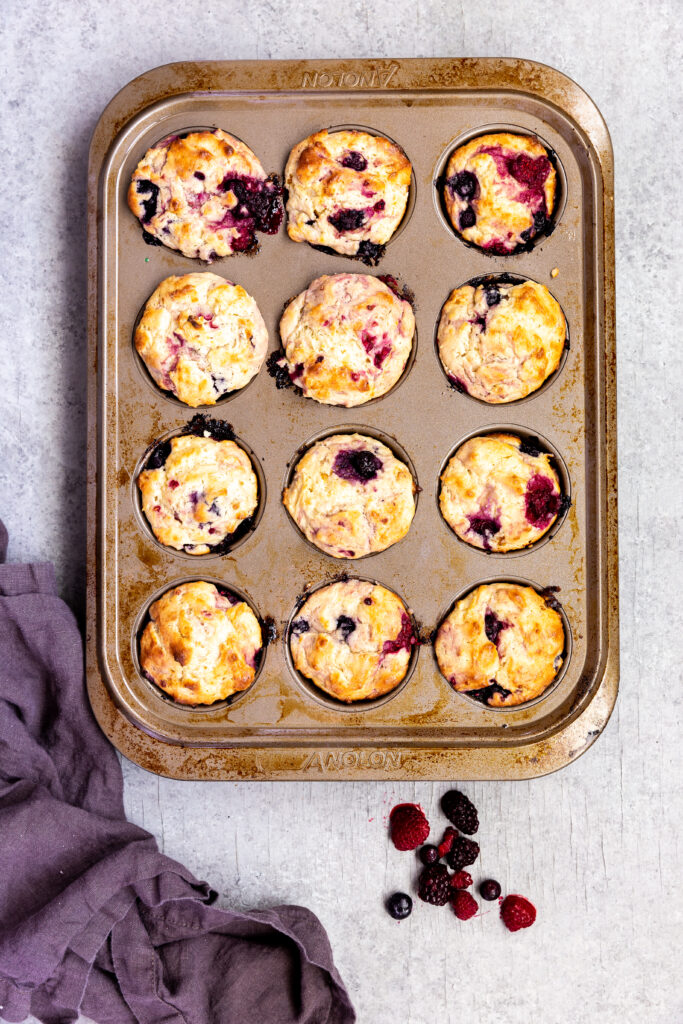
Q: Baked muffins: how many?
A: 12